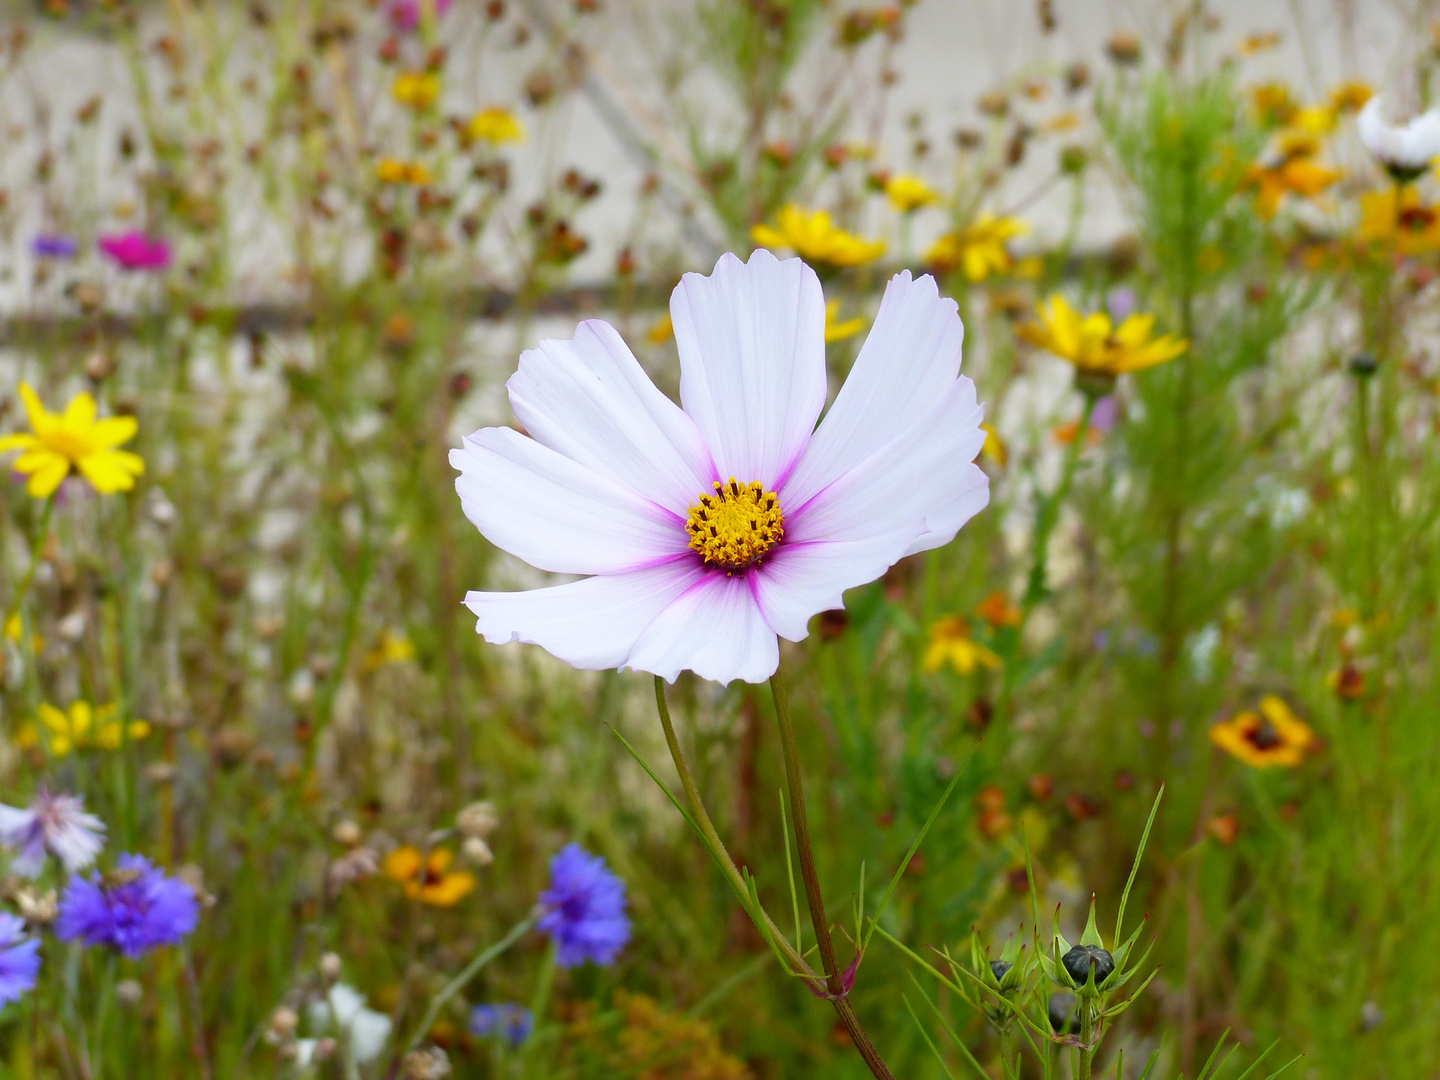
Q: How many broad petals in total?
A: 8